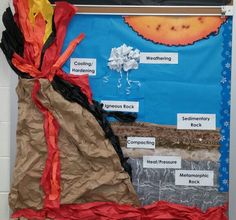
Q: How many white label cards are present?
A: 7